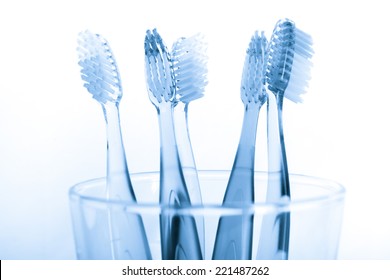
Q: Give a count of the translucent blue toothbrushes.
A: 5